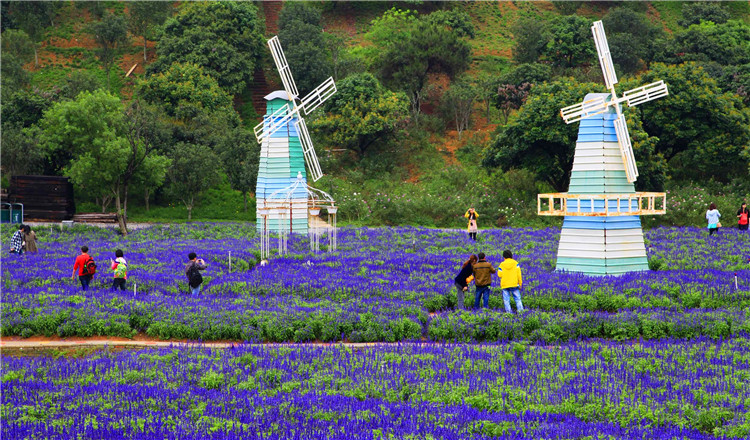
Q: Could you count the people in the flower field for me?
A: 11